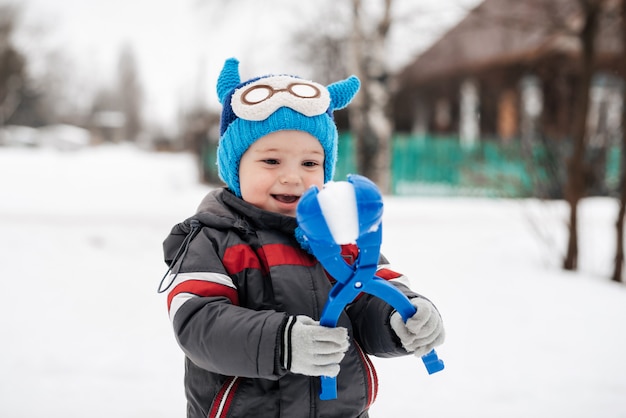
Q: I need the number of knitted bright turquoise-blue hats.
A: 1